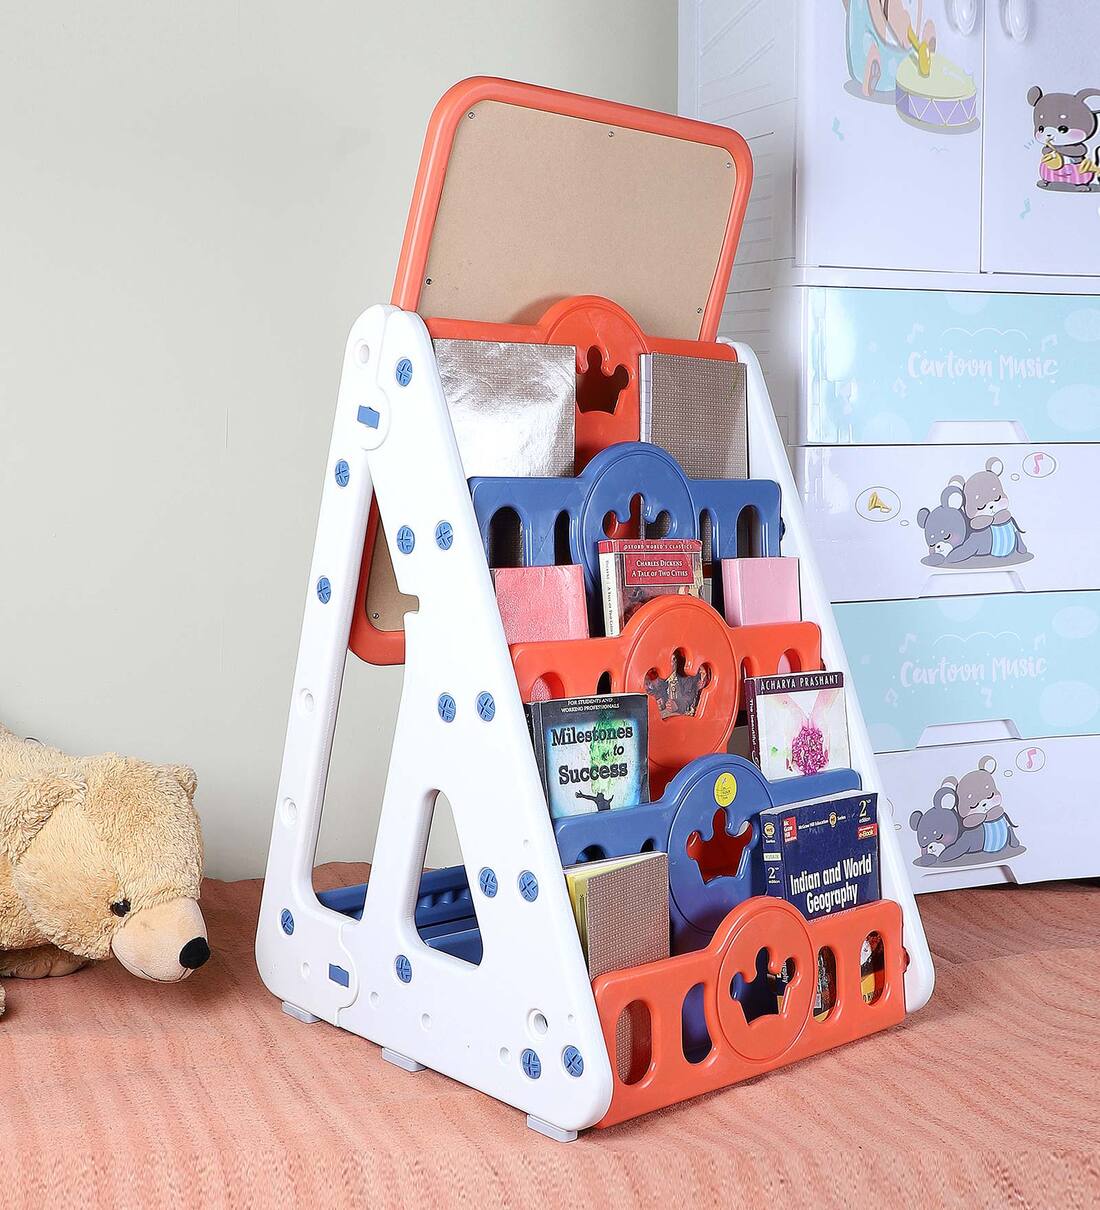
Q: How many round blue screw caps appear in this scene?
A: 13